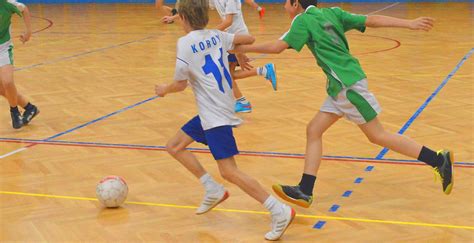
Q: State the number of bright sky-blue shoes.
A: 2